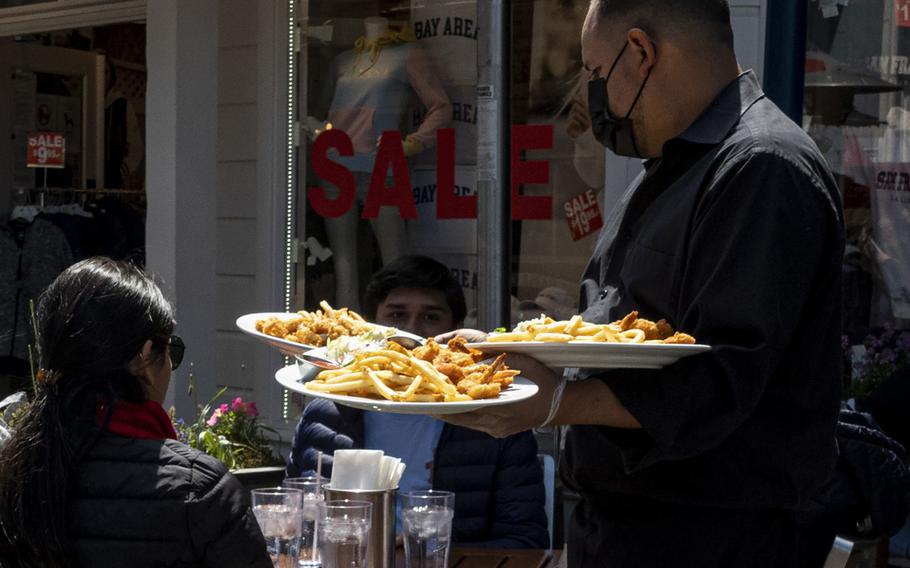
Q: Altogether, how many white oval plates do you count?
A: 3